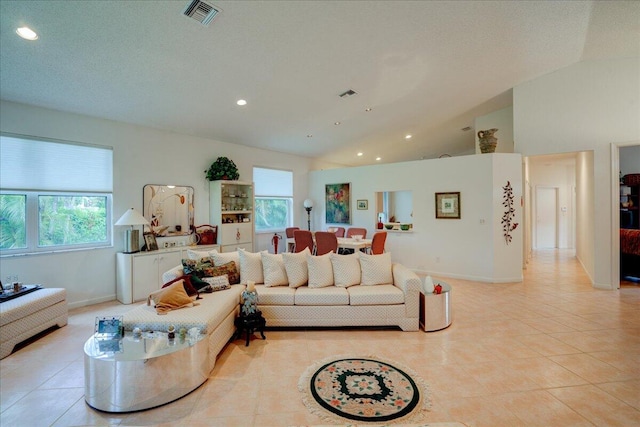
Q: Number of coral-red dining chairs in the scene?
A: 6